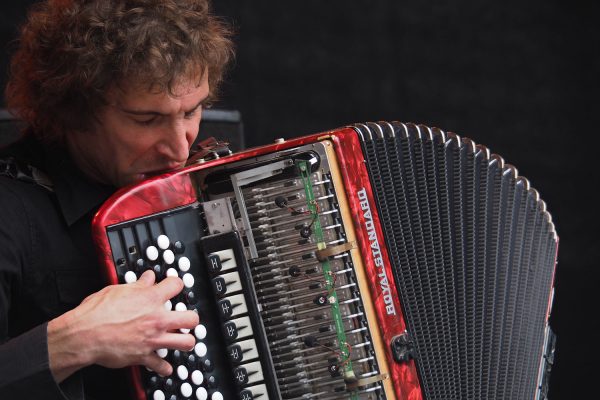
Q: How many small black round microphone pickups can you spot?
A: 6